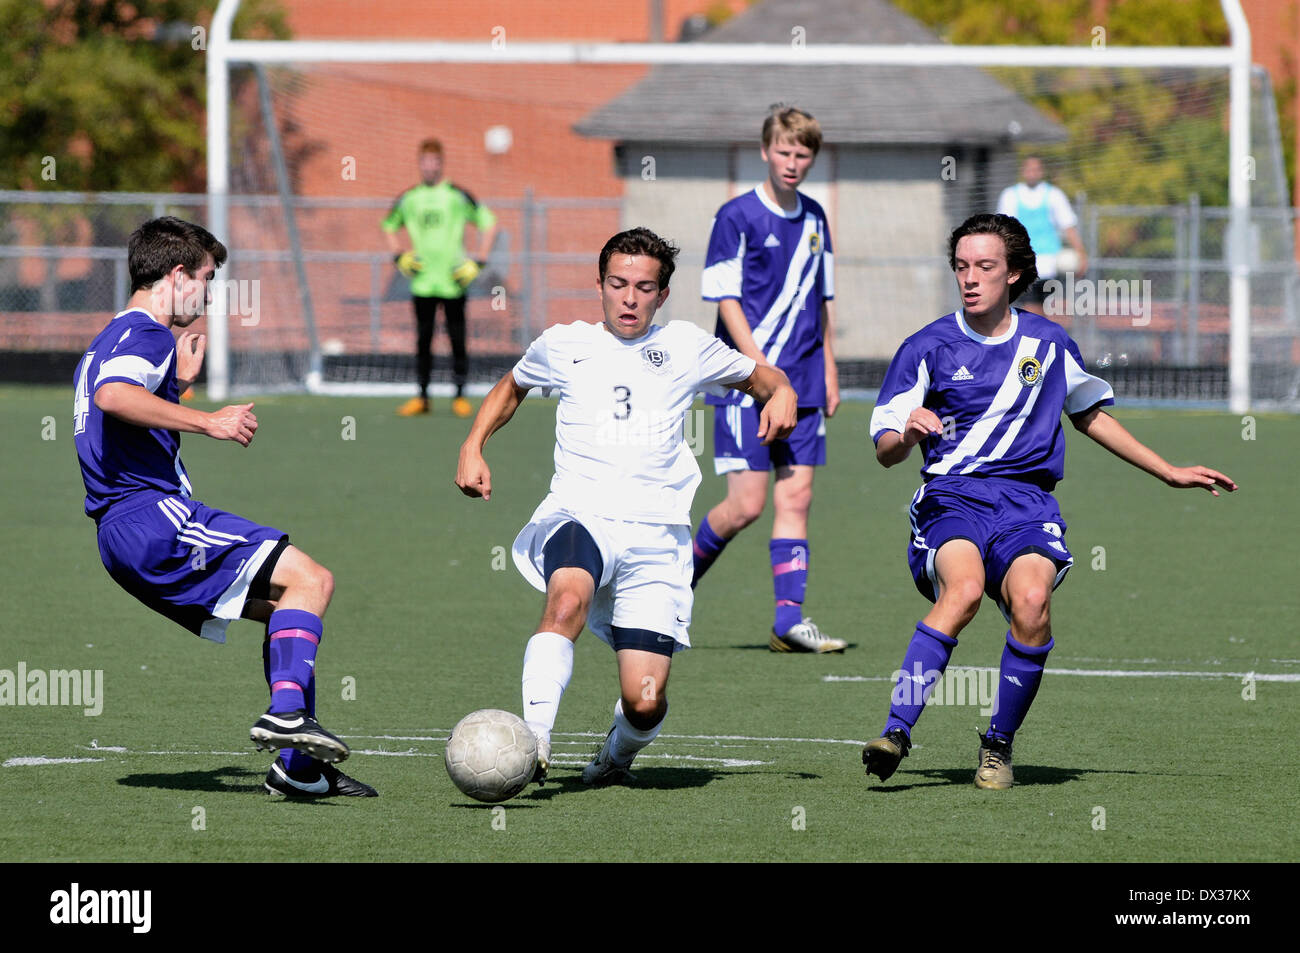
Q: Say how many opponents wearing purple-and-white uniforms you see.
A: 3